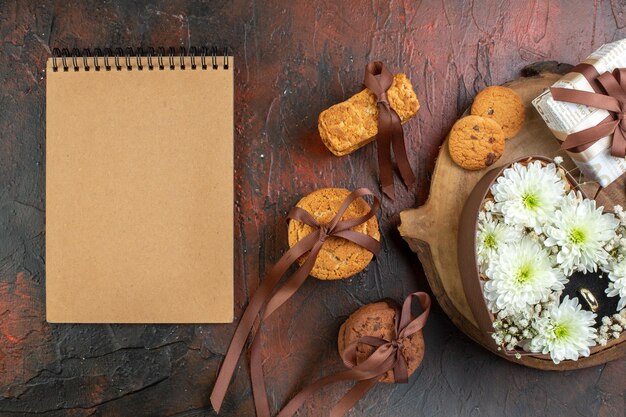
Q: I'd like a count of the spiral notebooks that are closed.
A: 1